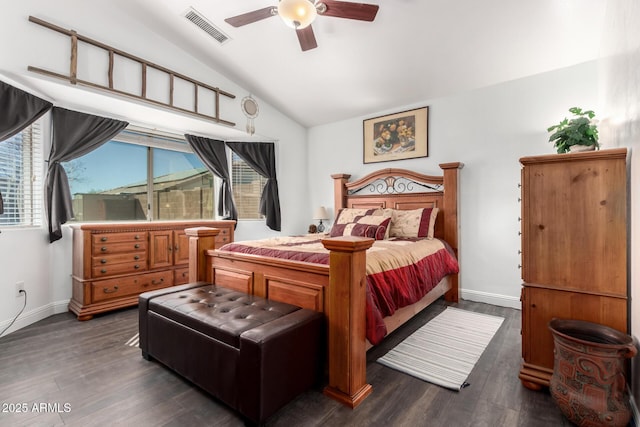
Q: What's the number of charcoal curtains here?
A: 4